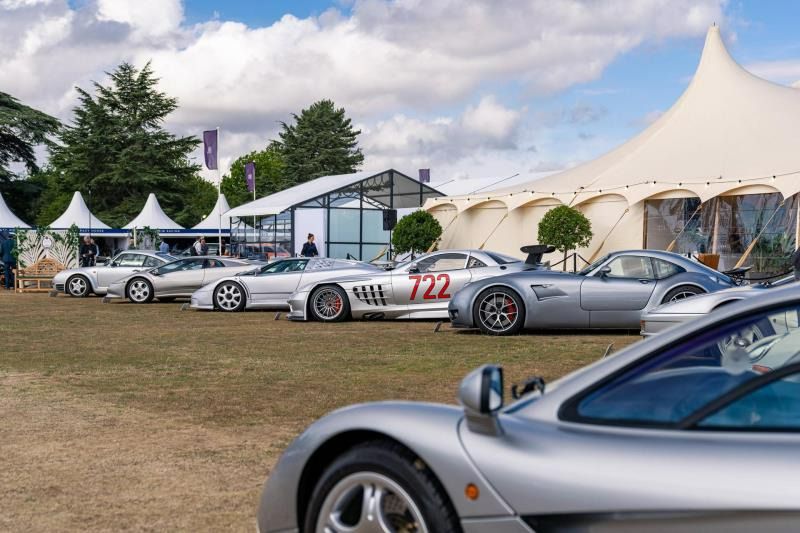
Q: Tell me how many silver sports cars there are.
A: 7